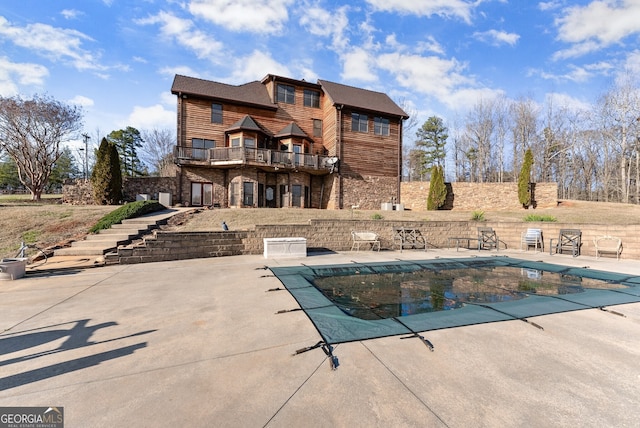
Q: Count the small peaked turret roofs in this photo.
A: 2